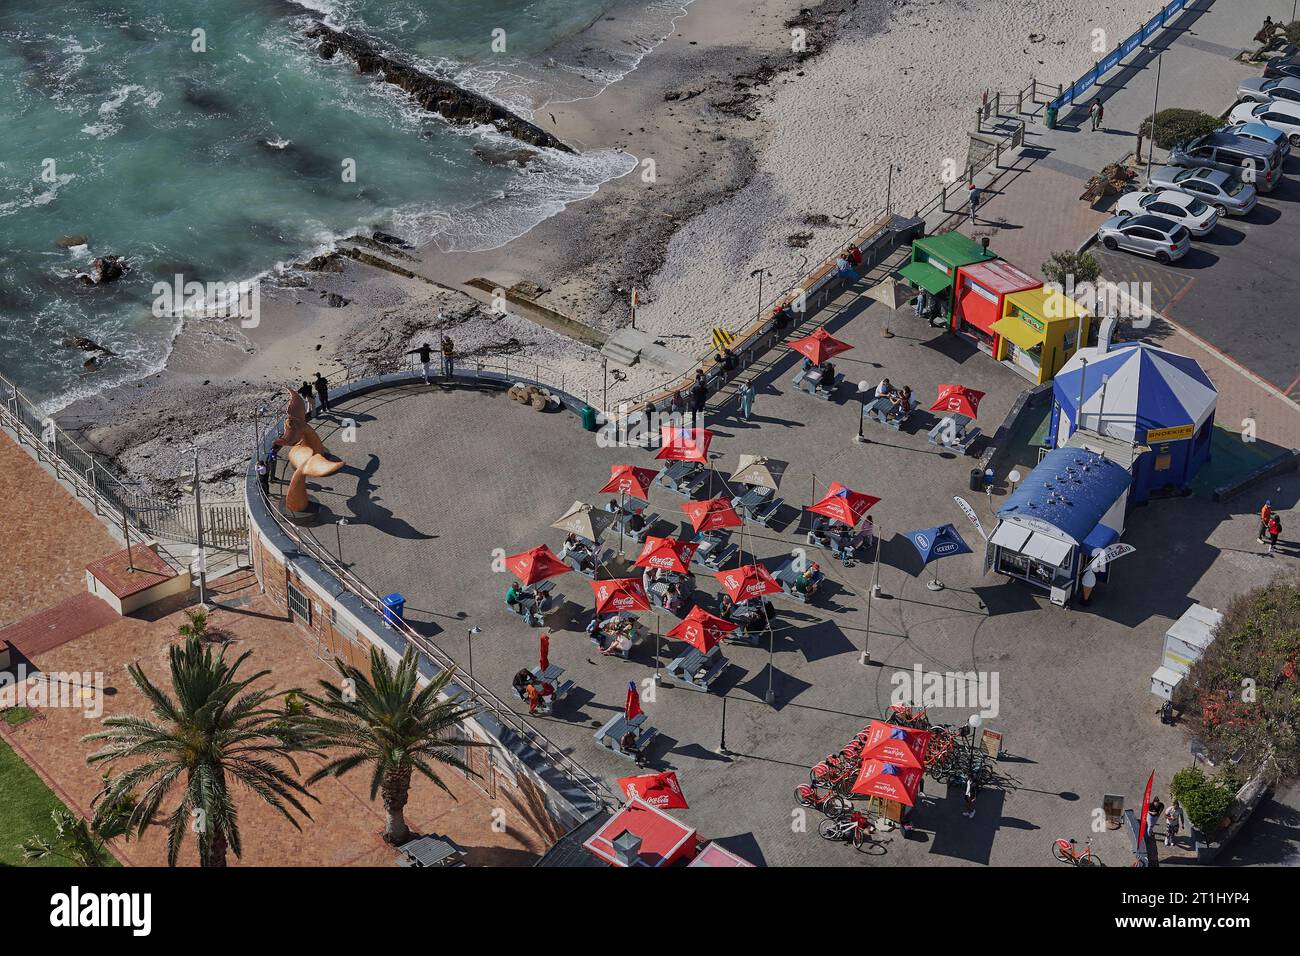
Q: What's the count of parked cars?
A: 8